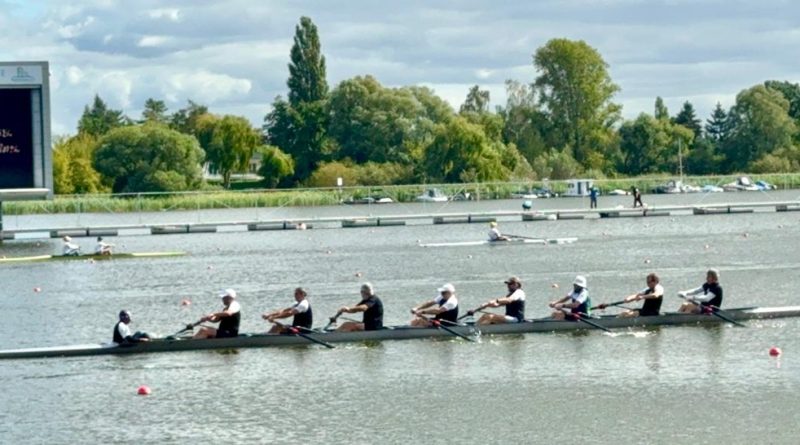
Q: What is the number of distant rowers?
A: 3